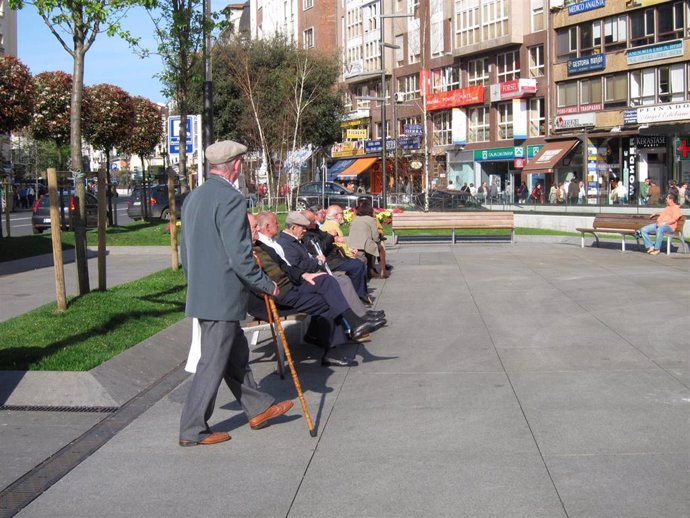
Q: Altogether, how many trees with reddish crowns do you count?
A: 4